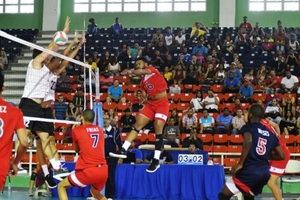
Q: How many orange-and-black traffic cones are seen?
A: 0